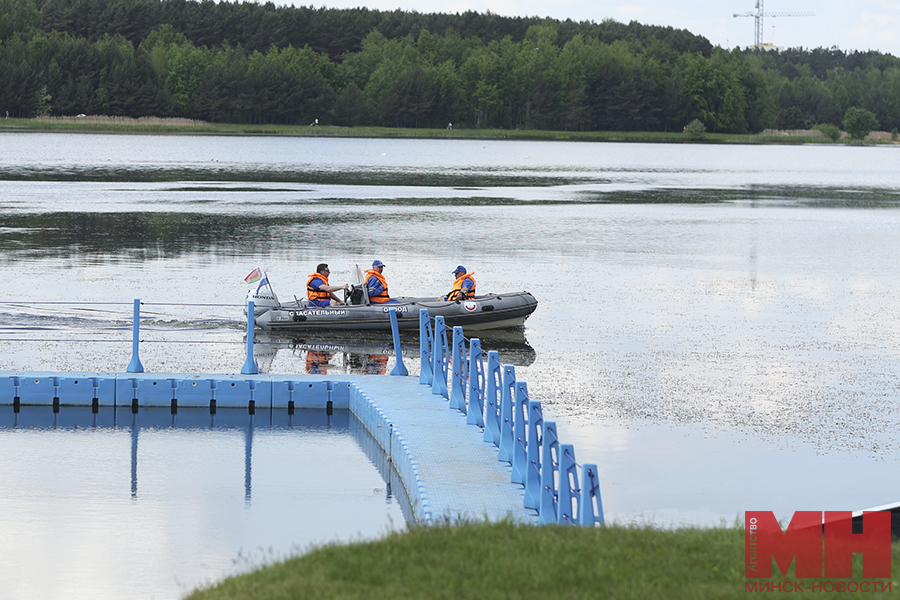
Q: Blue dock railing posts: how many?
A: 14